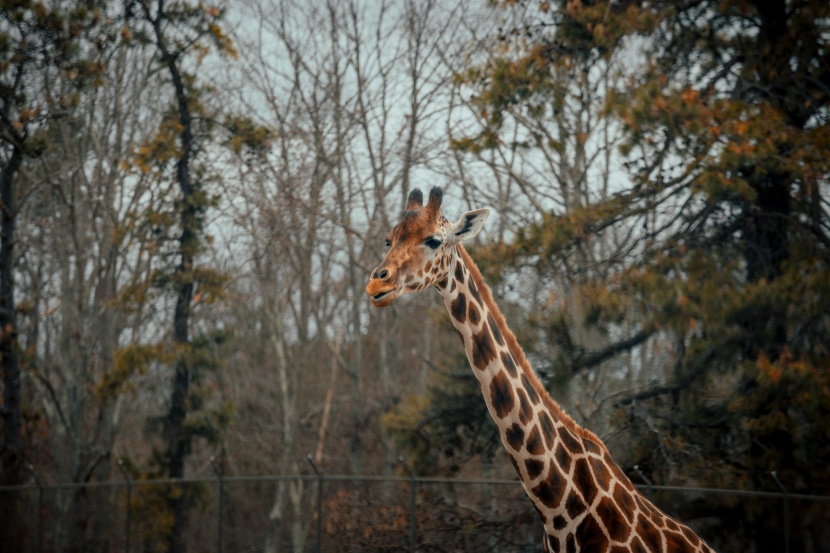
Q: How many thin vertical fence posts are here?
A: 7